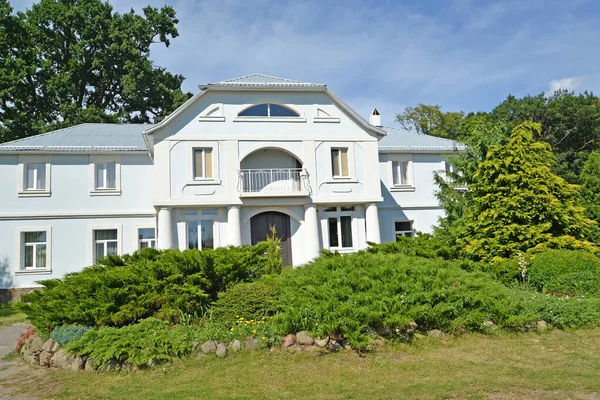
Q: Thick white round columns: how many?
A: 4